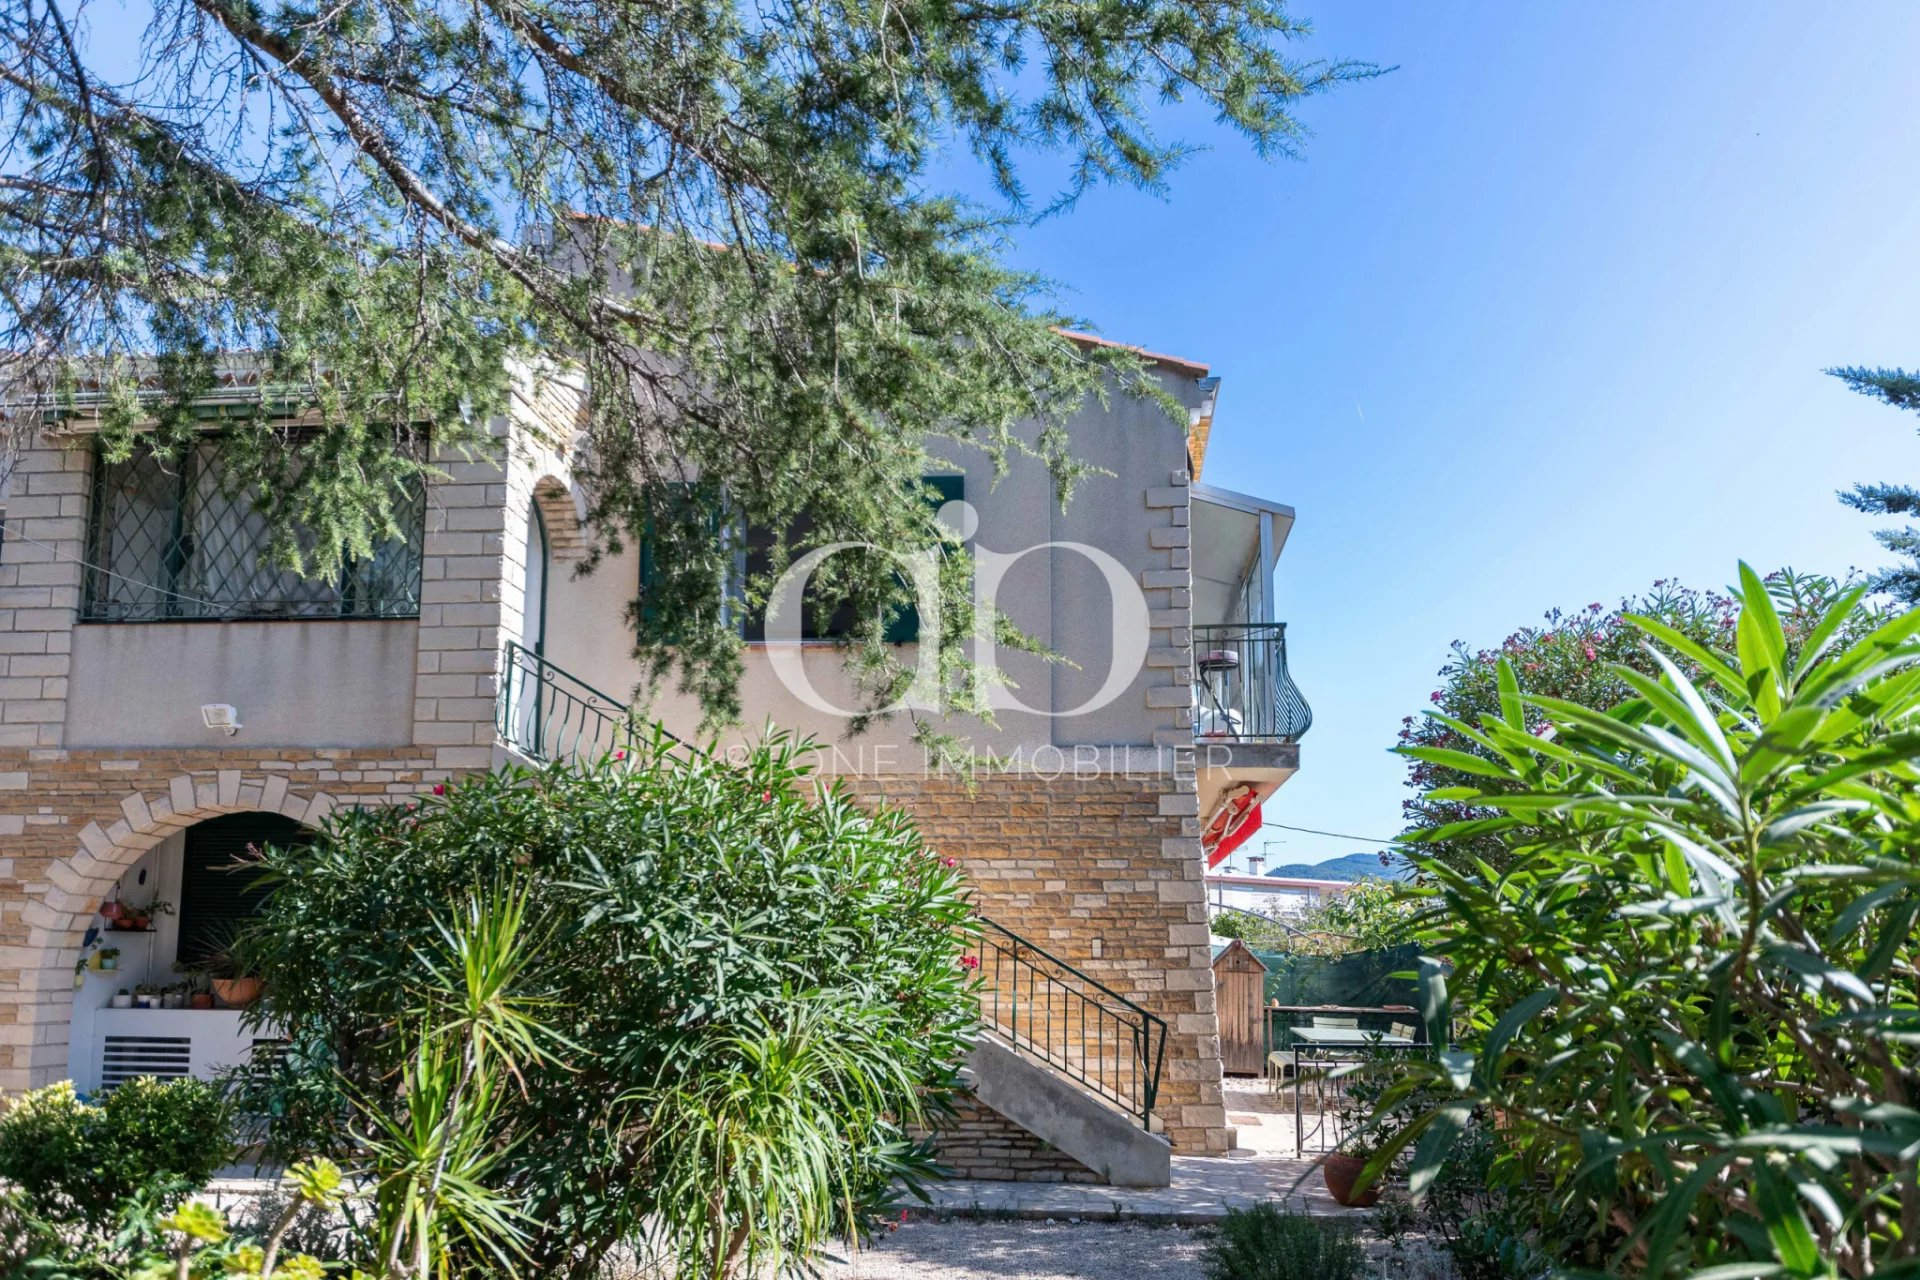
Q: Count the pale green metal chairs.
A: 2